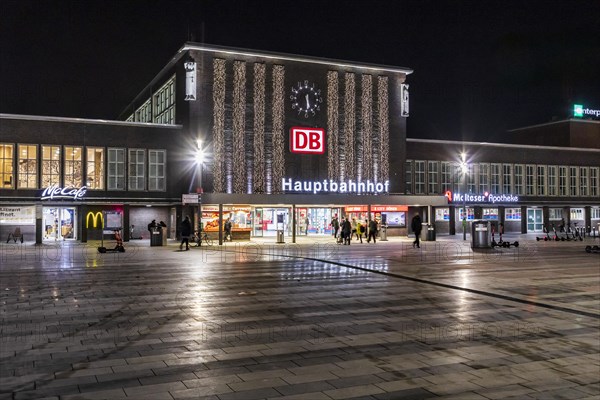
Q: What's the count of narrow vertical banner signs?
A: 2